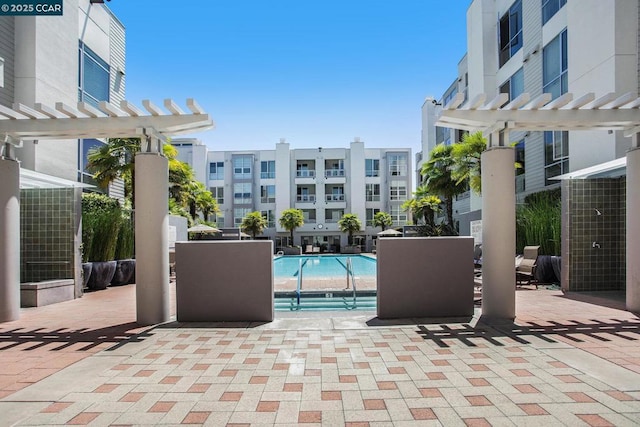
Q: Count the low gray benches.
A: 1